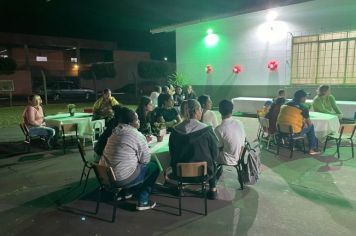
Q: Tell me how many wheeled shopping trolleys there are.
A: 0